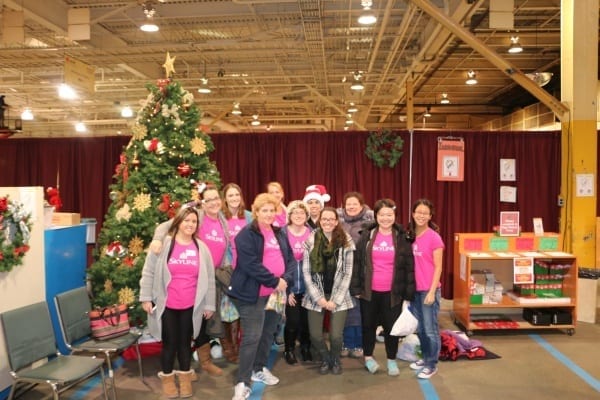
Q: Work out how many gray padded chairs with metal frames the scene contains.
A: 2